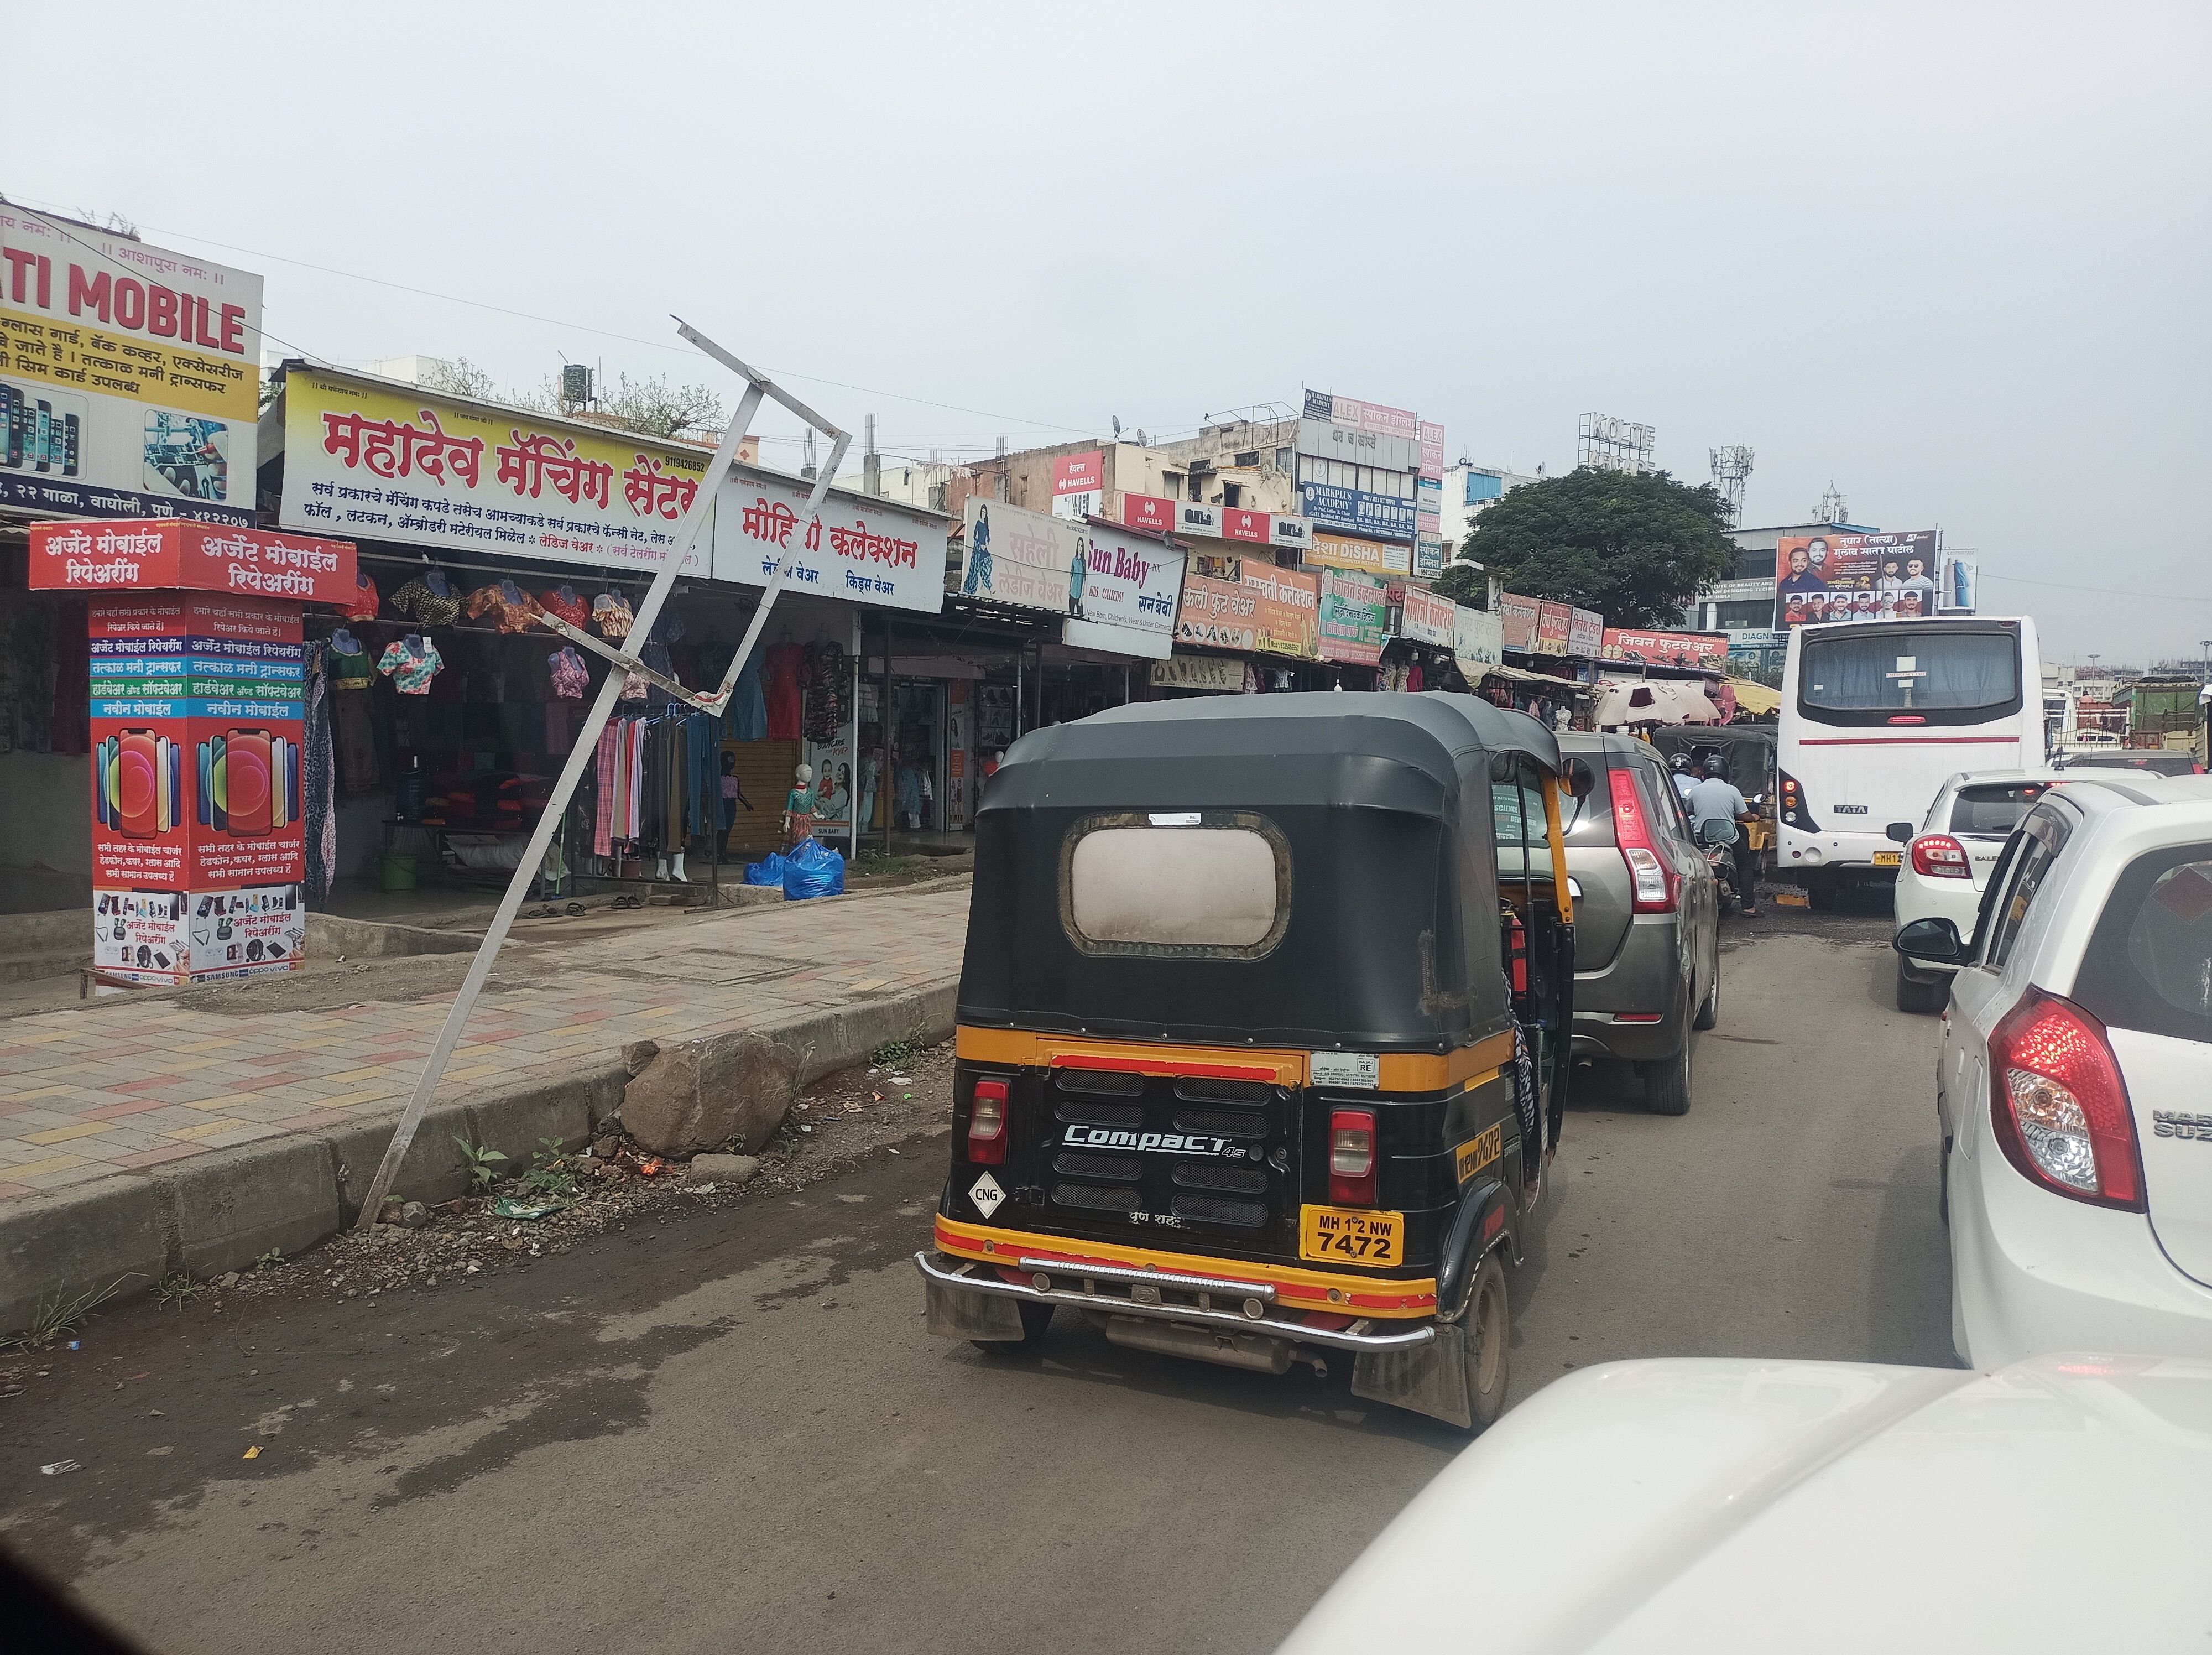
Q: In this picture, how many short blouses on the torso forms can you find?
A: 9